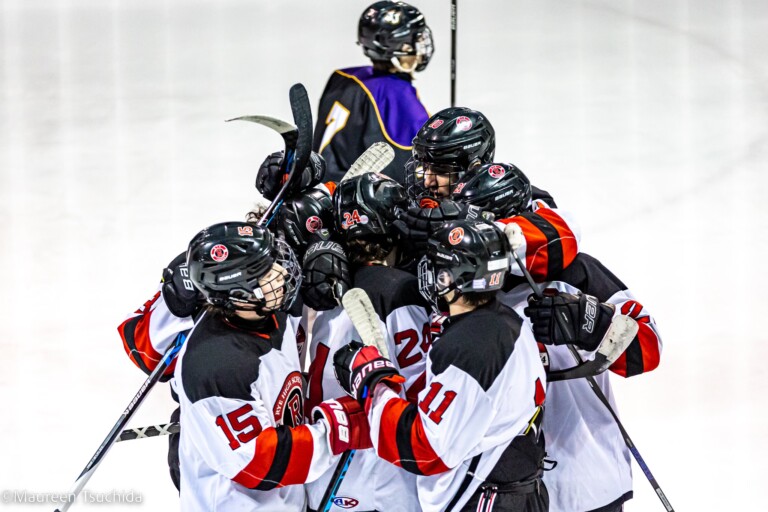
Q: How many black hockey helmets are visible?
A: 7